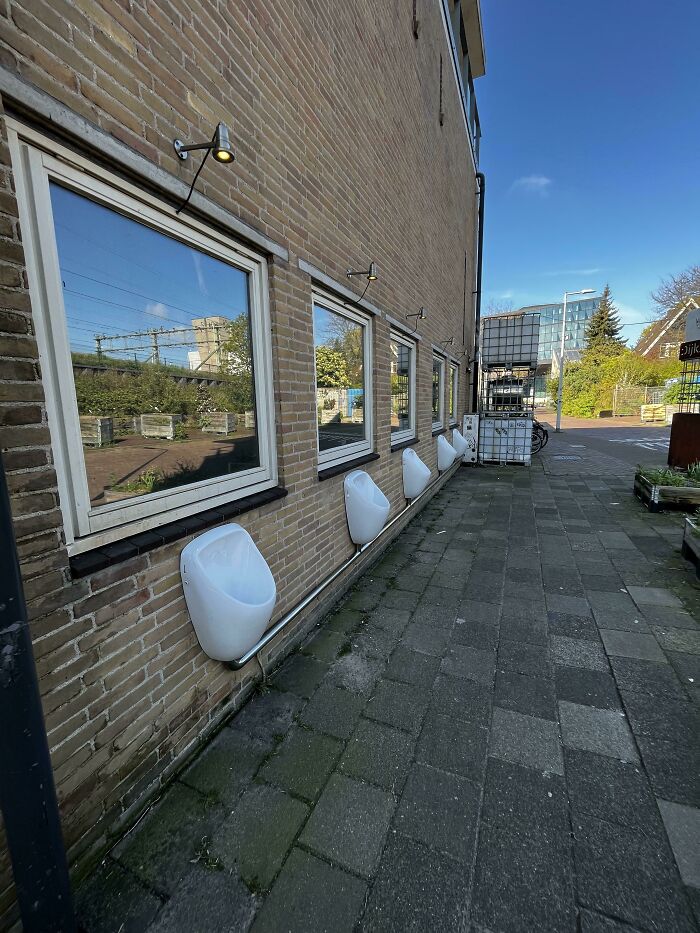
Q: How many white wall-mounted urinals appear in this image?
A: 5